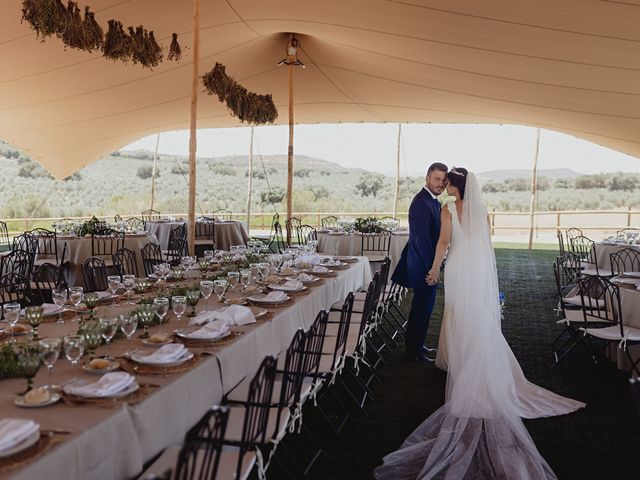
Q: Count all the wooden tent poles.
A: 6